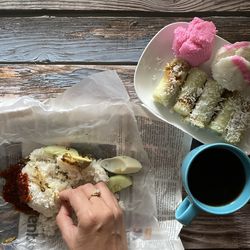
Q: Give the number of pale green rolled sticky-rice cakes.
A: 5